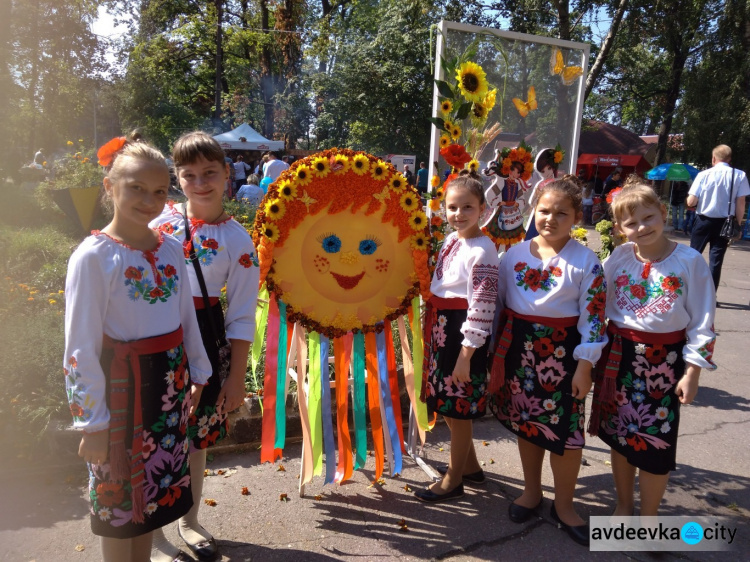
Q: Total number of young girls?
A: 5